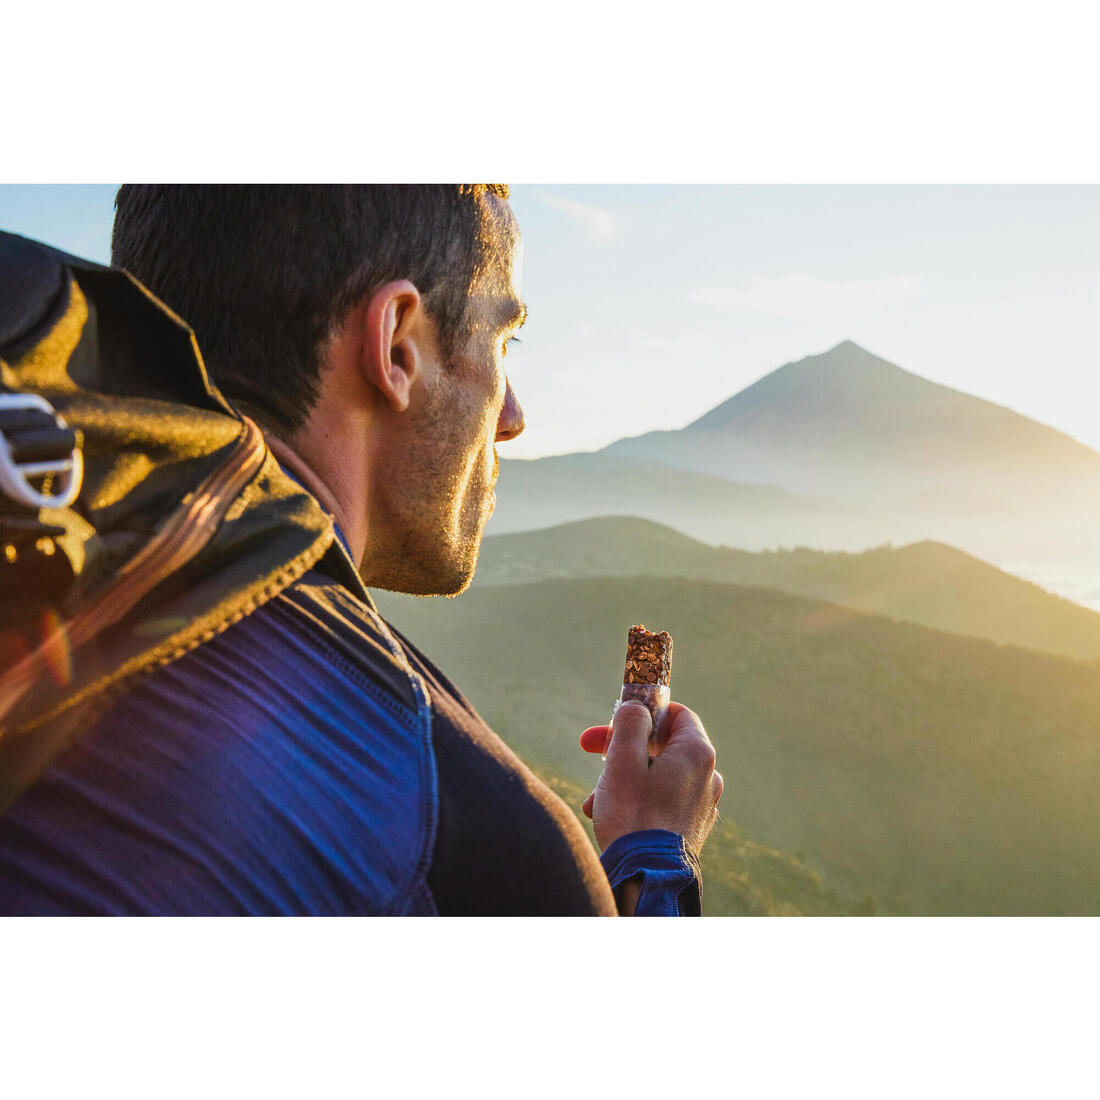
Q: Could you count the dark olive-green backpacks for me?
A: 1